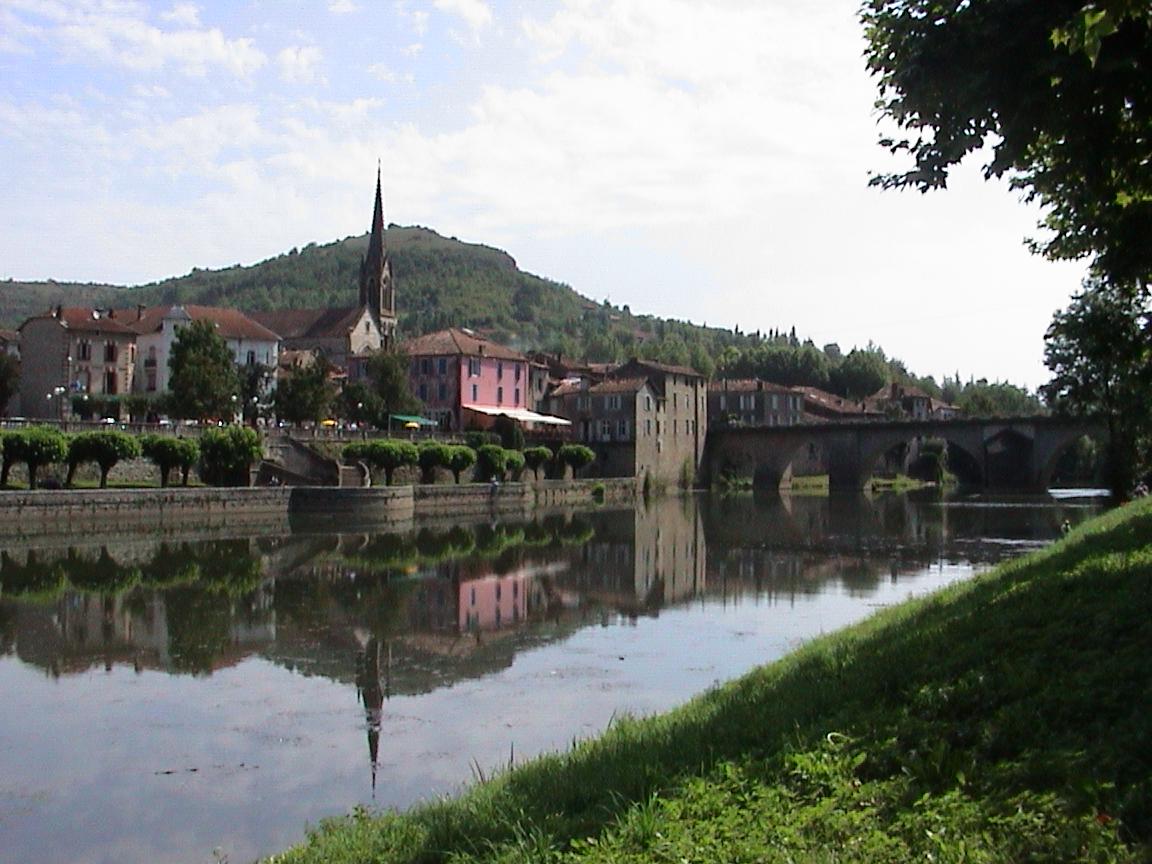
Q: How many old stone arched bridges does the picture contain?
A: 1